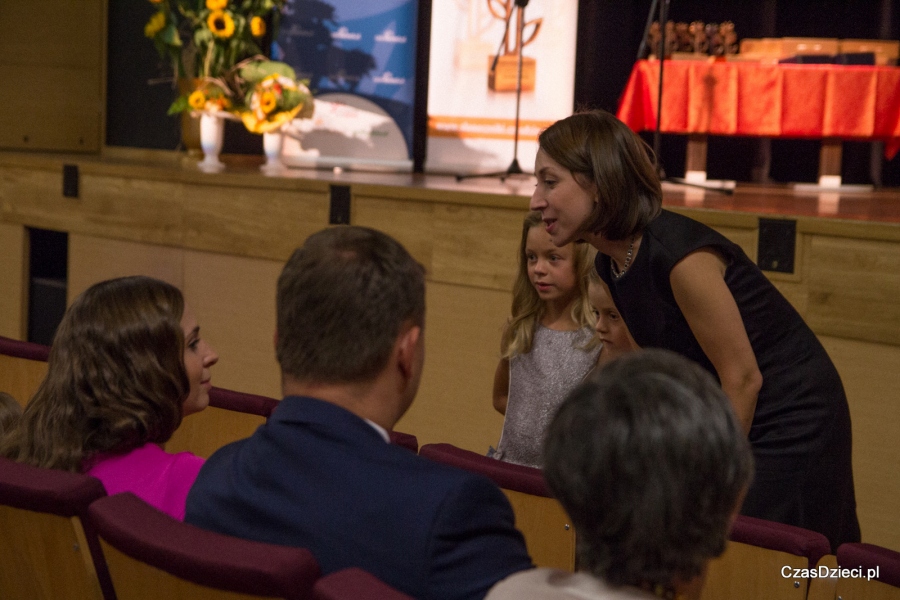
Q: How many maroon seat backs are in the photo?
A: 9